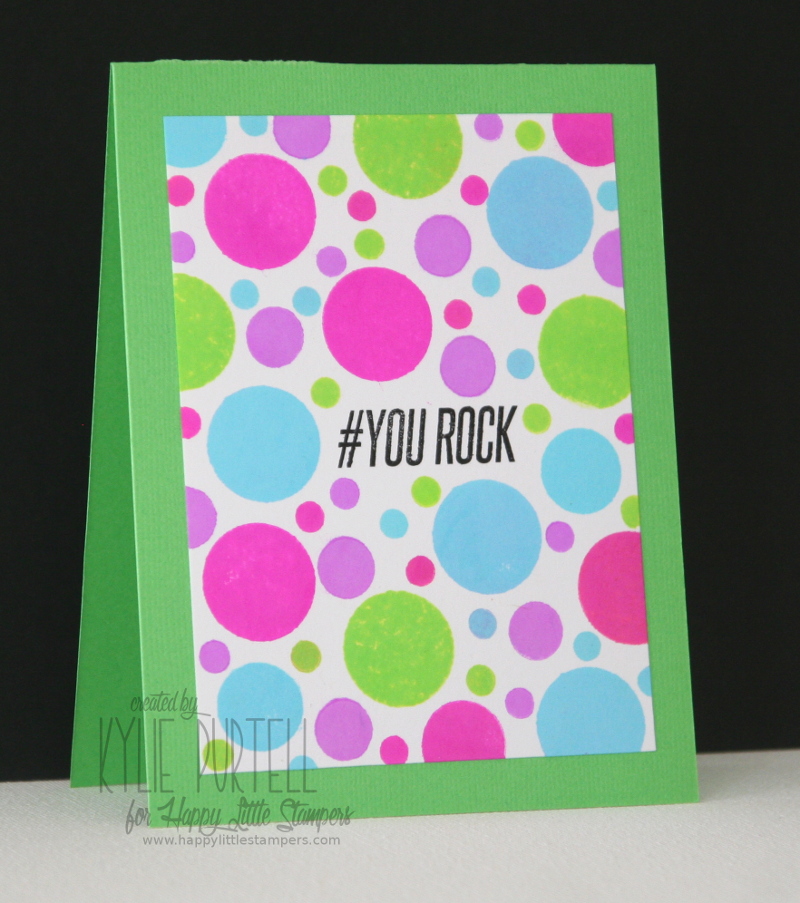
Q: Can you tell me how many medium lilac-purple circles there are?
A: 9